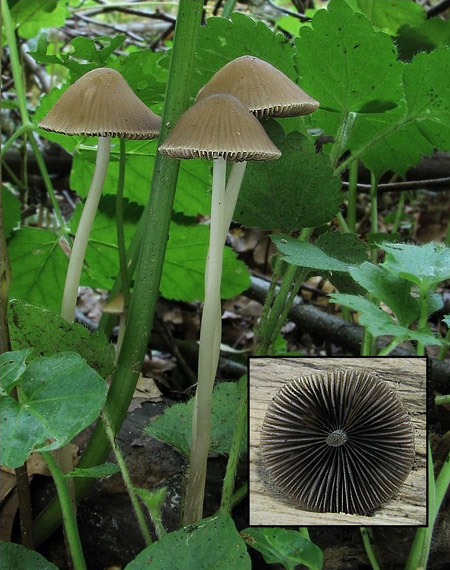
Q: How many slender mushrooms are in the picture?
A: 3